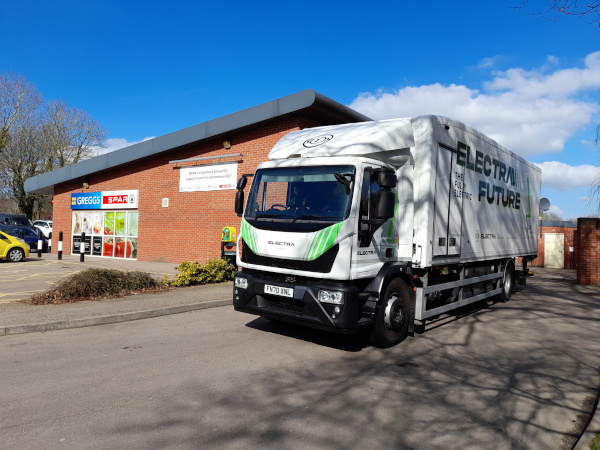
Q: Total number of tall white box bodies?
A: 1